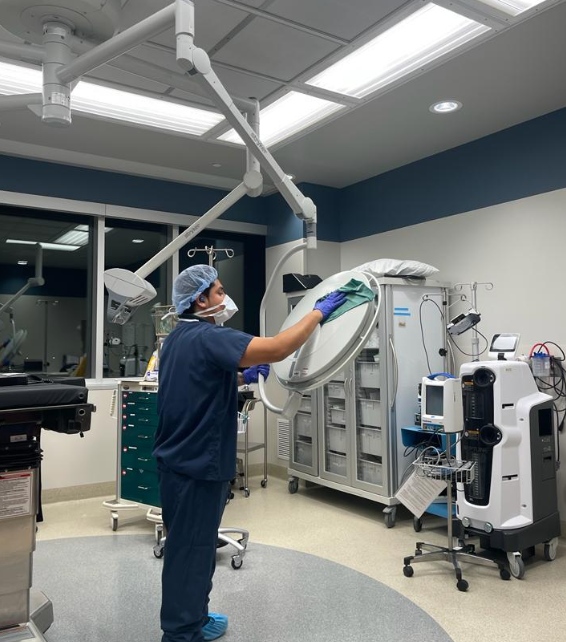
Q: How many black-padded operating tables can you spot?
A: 1